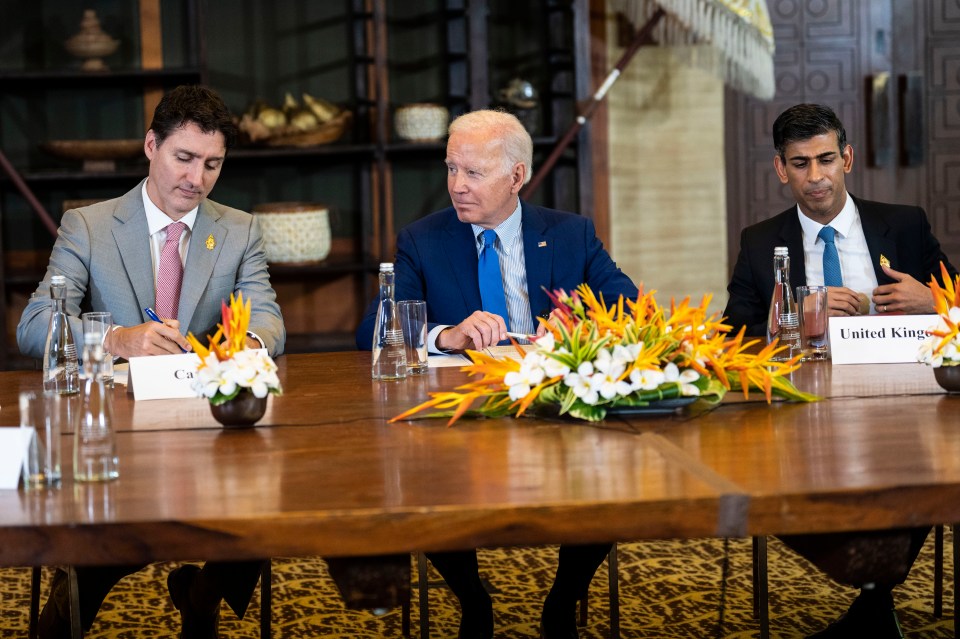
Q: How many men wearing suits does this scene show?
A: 3